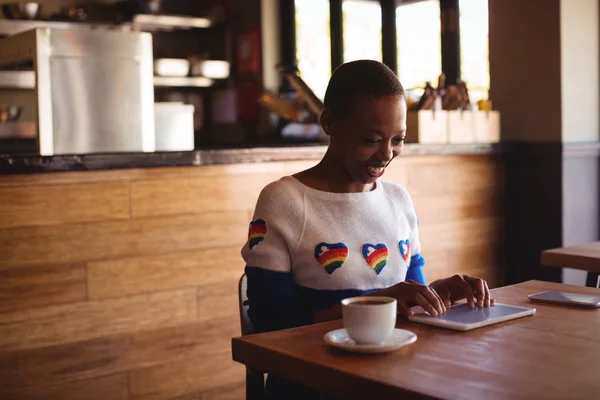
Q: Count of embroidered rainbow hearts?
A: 4